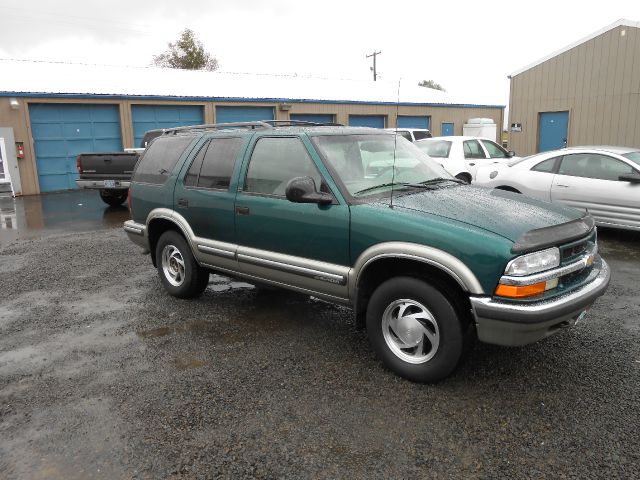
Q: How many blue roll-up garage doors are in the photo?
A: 6